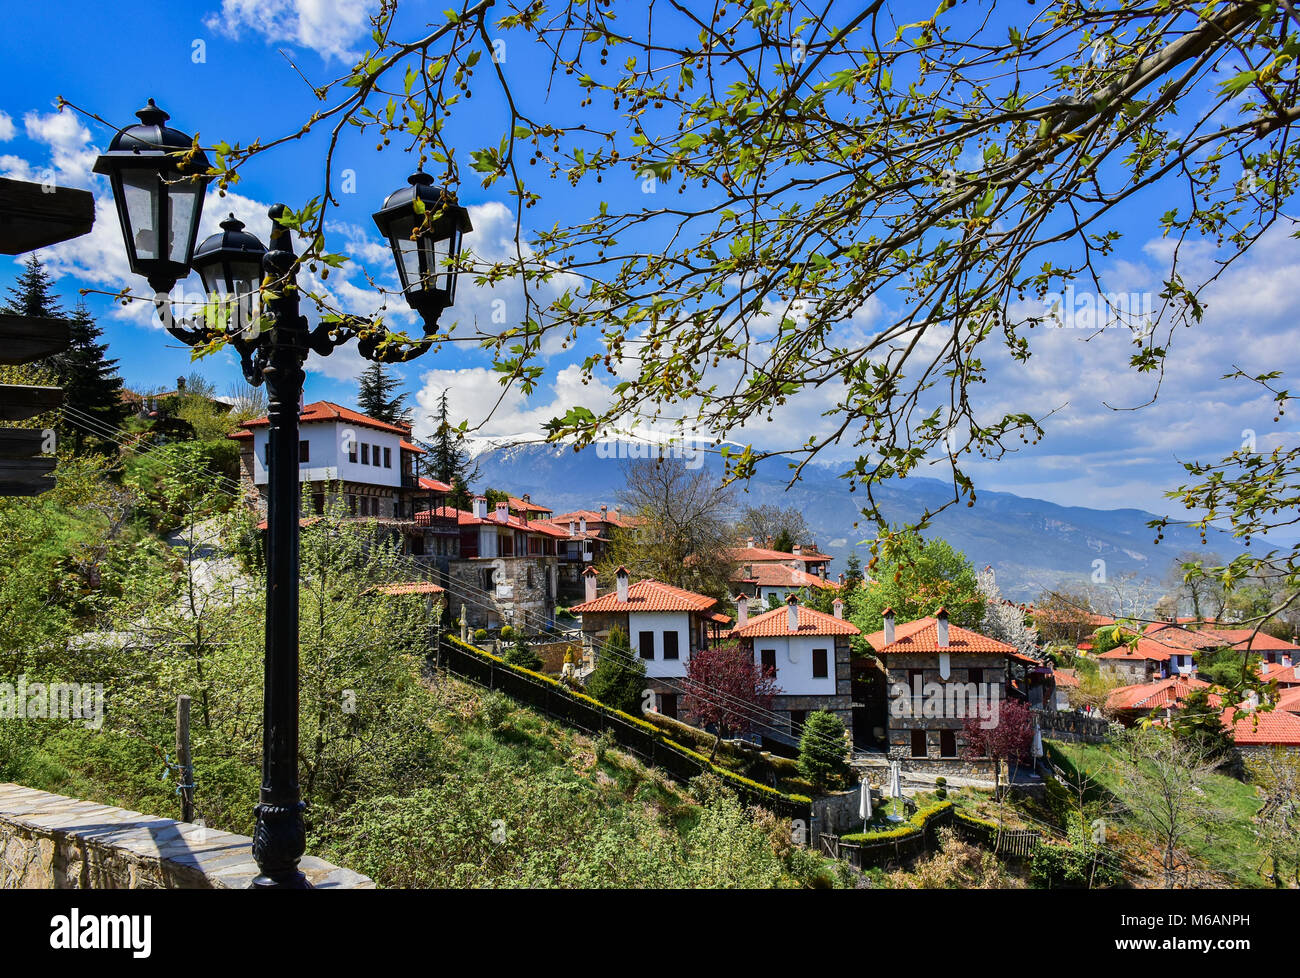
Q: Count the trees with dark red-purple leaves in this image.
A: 2